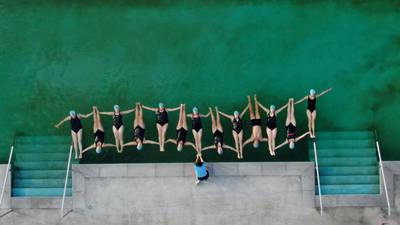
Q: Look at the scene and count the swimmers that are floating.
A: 13